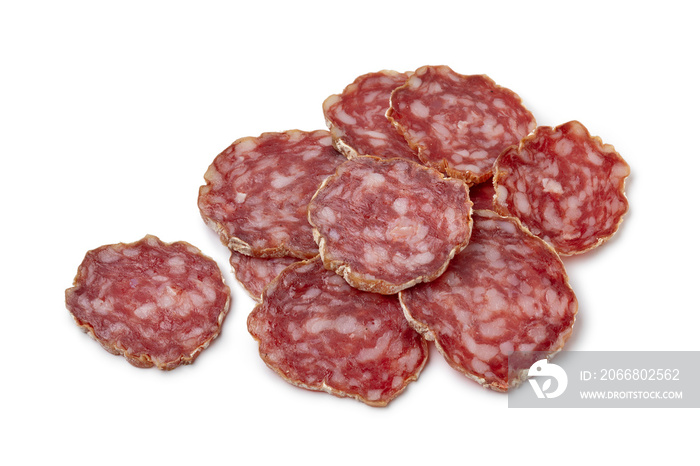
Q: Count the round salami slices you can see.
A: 9